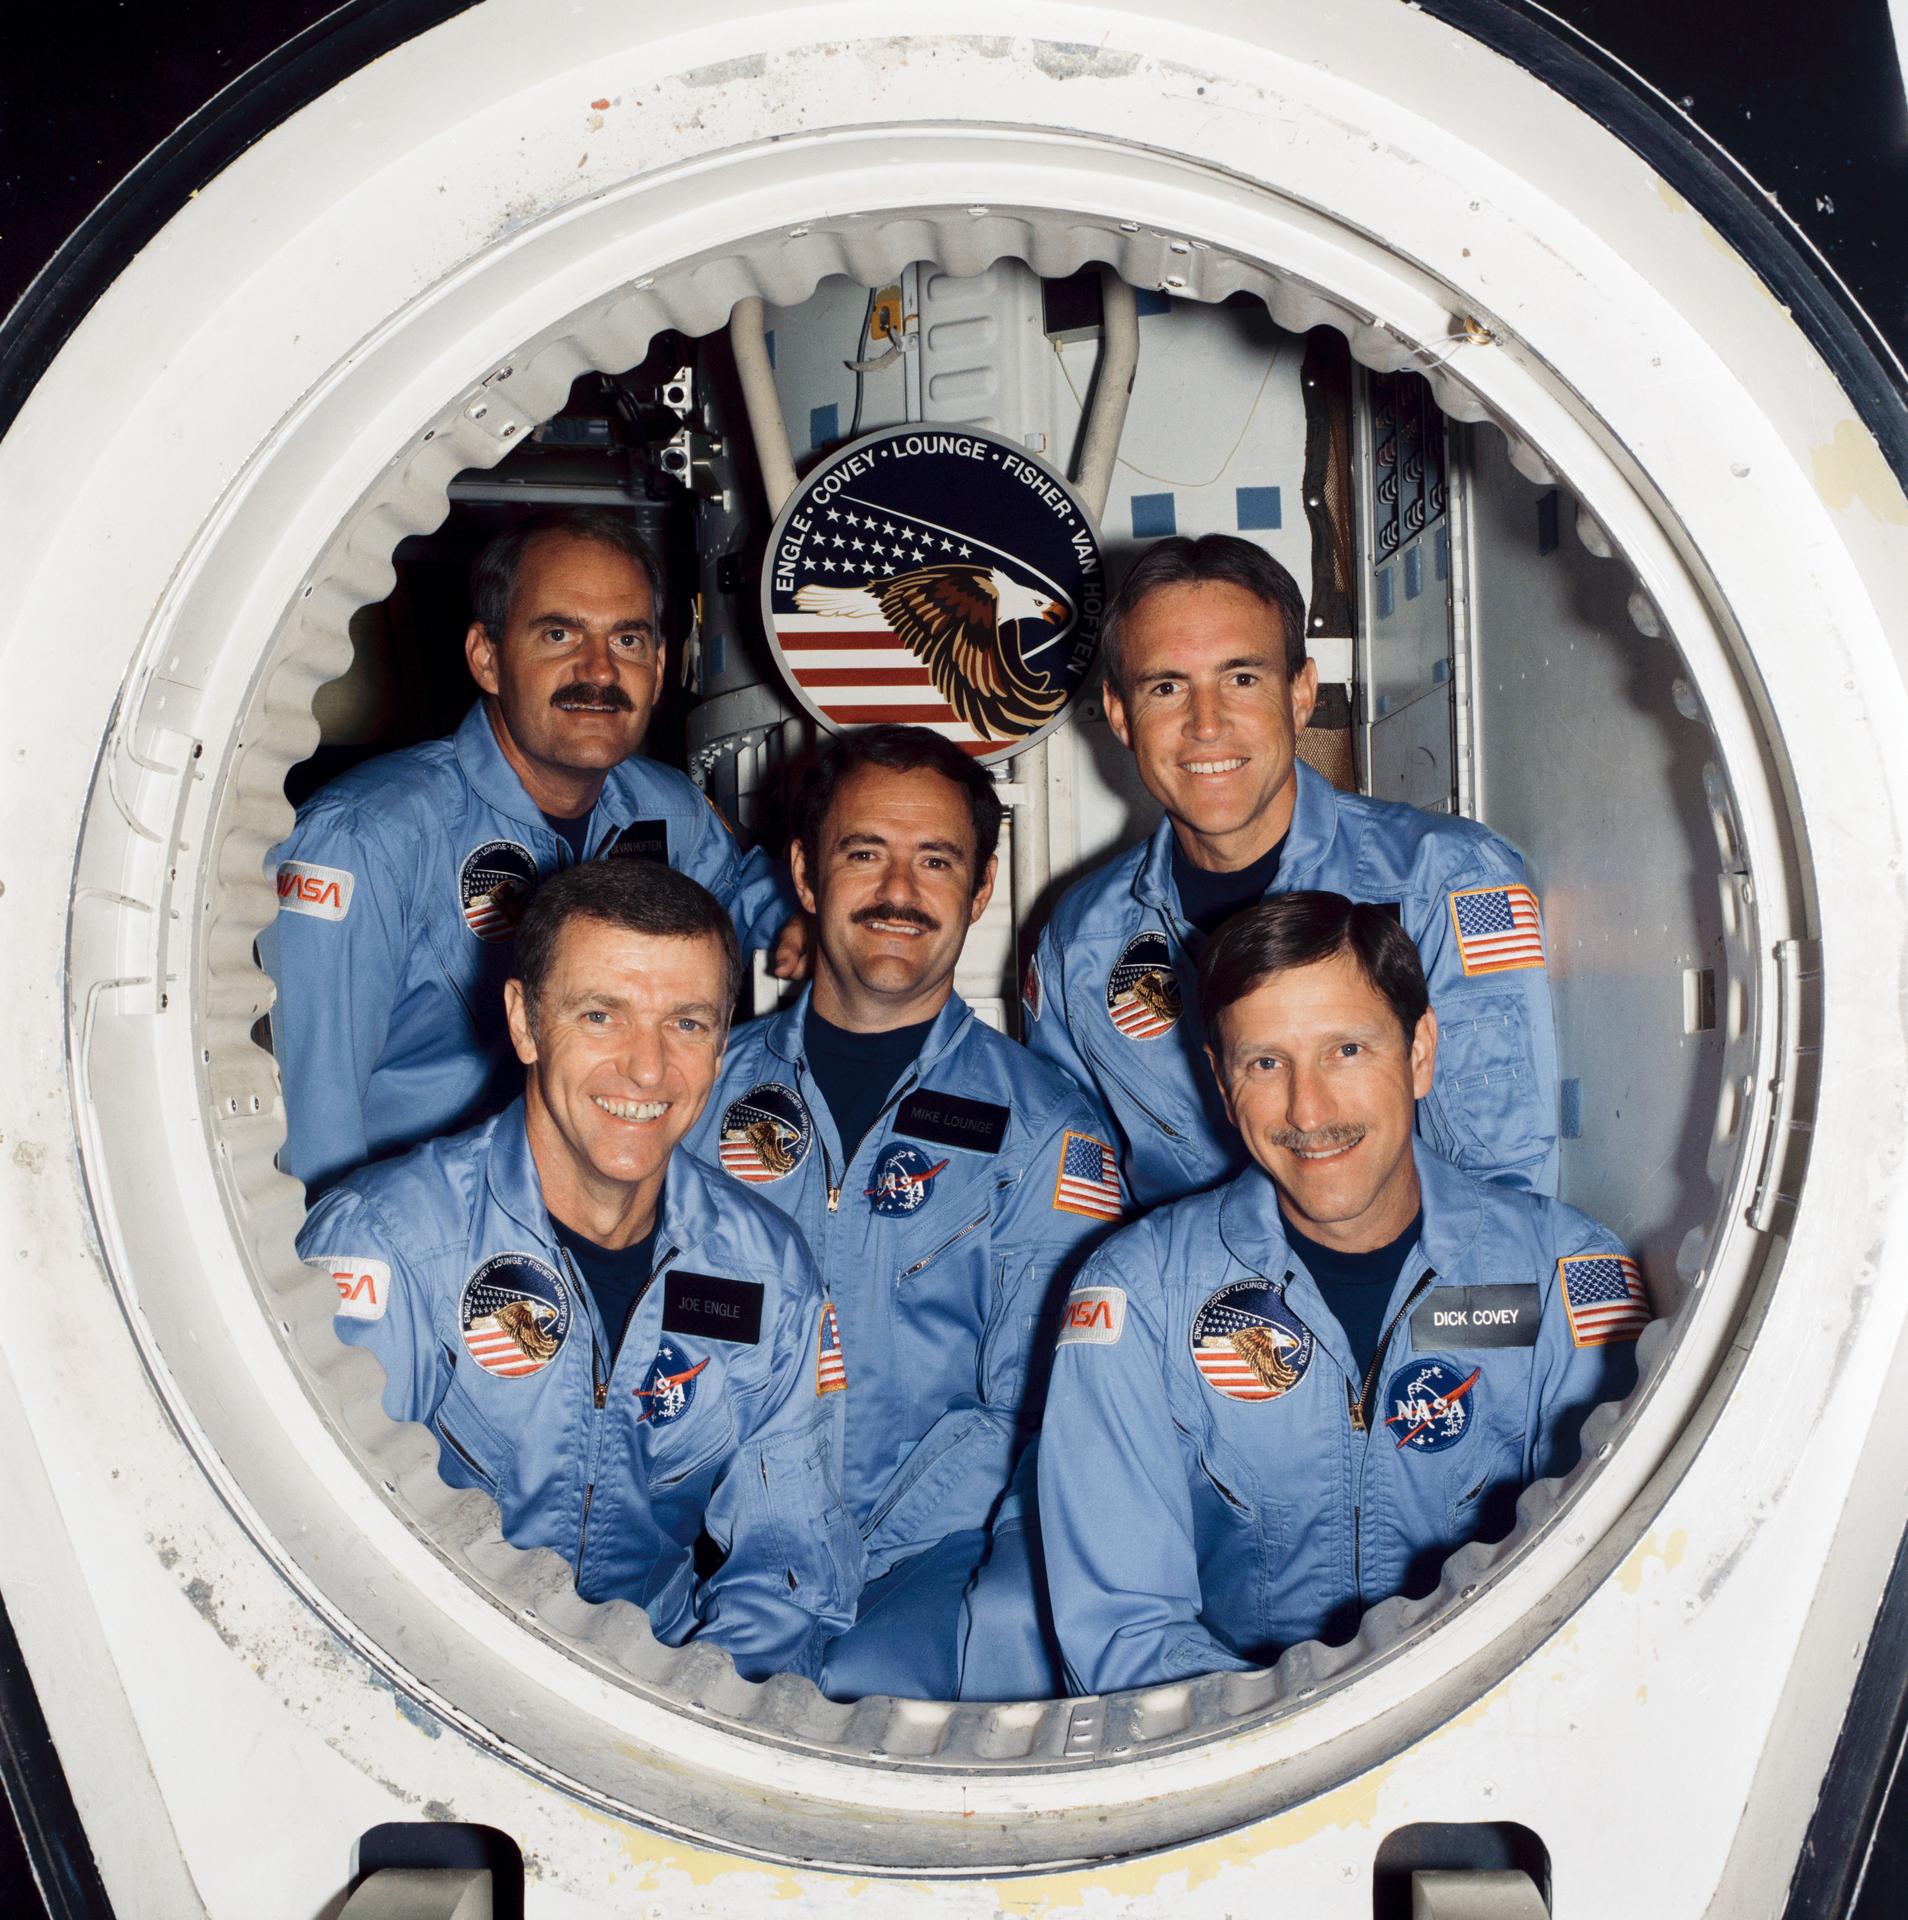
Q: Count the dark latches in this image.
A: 2